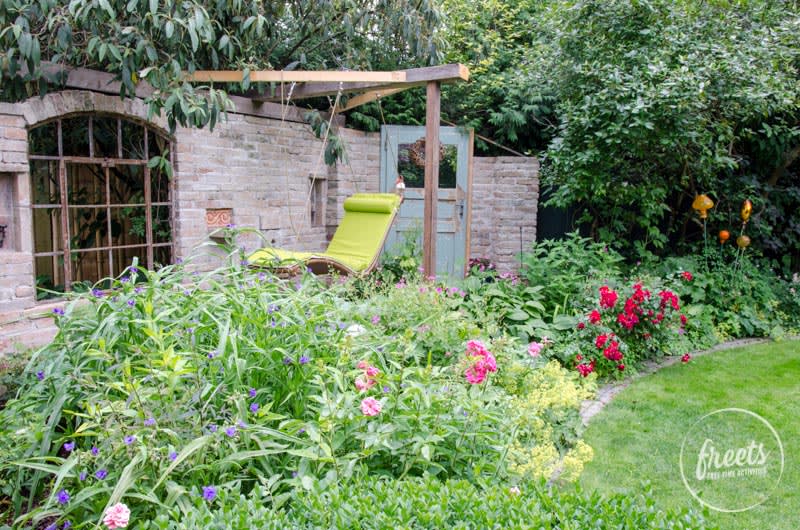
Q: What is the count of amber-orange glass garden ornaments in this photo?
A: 4